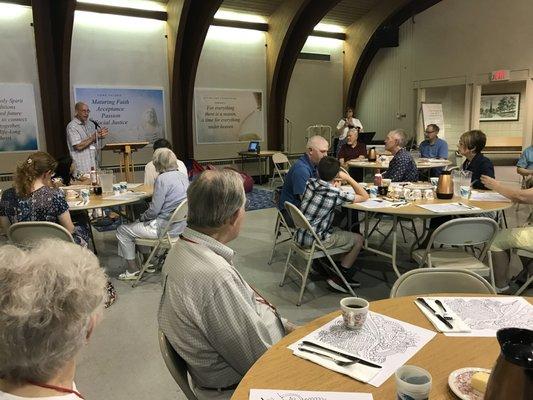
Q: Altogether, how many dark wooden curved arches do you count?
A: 4